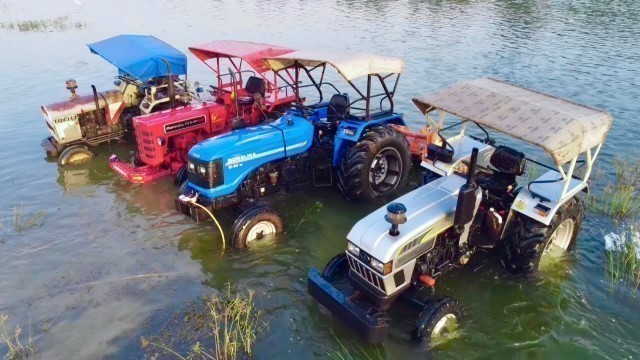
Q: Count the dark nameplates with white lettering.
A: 1